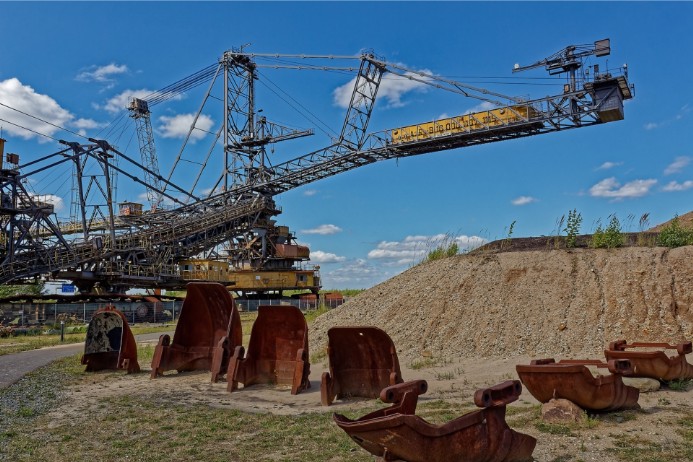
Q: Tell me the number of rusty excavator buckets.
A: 7